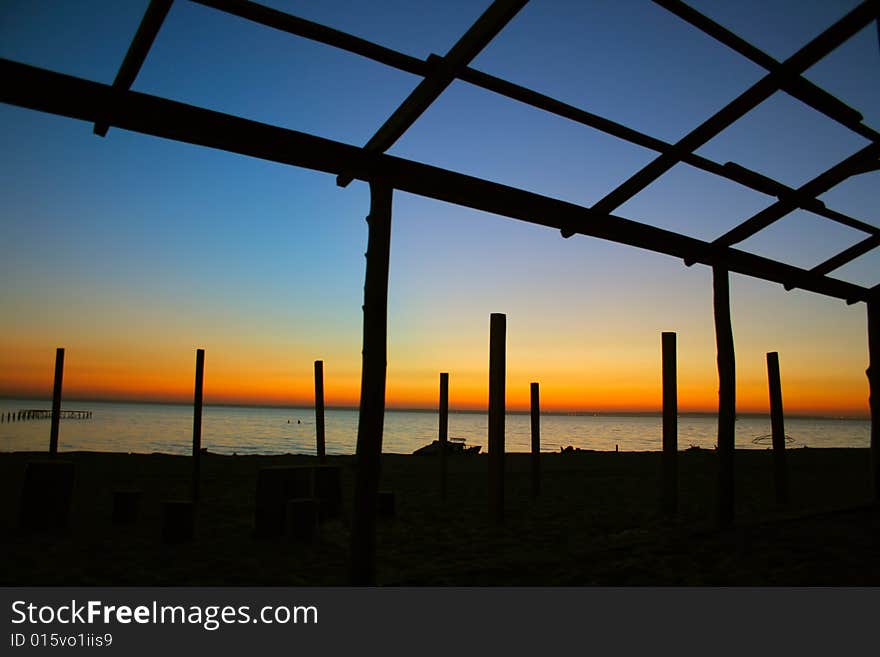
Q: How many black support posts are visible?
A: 11